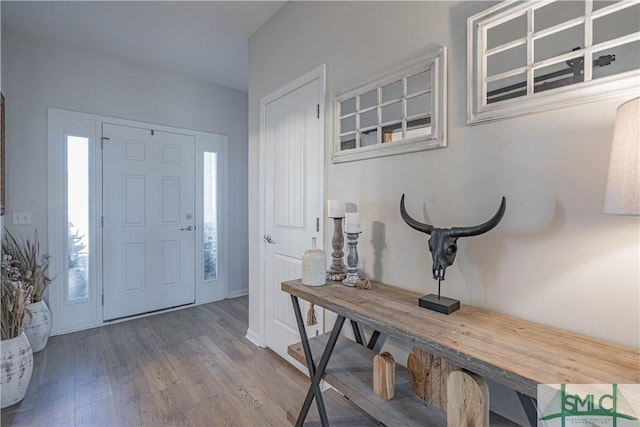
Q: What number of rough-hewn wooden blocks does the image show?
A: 3